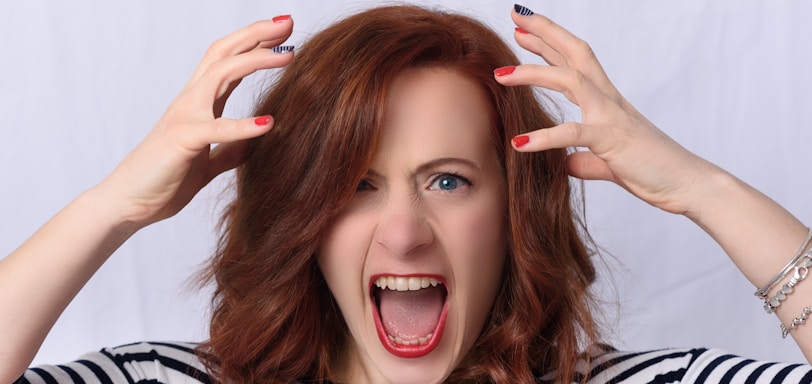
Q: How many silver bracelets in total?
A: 3